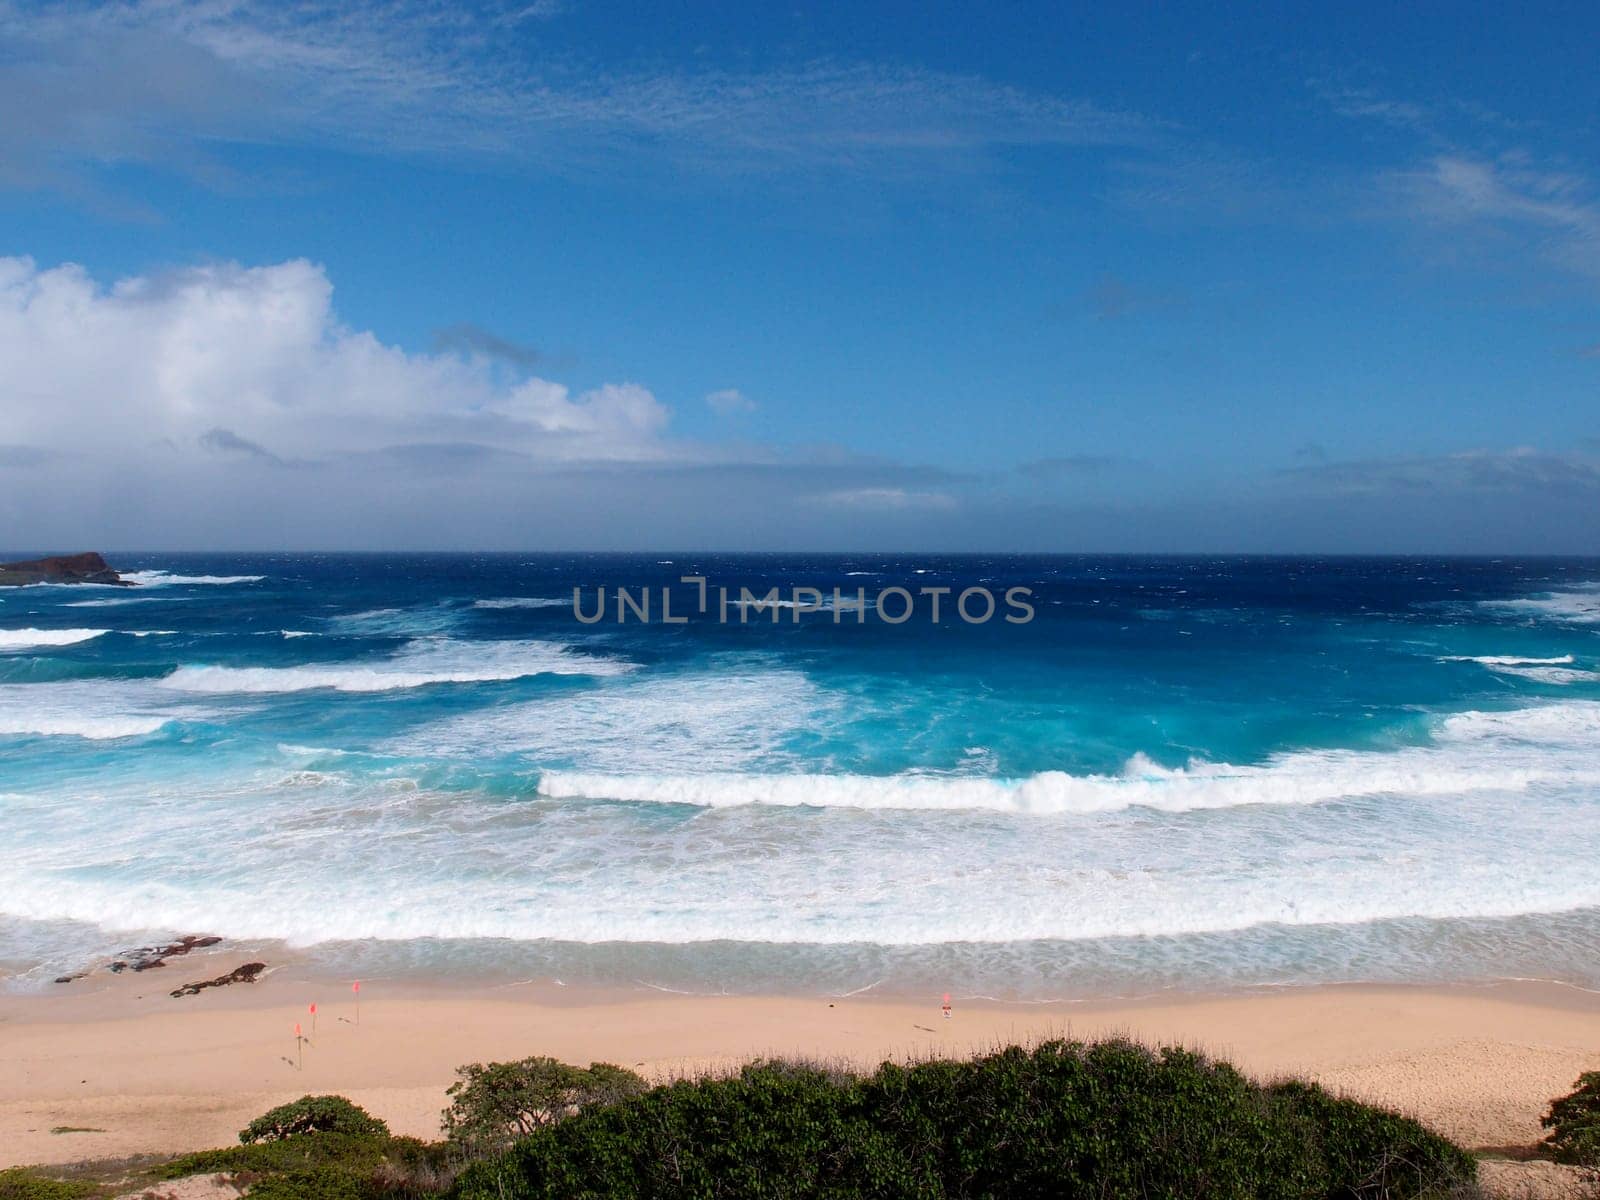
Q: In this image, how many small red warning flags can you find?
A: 4